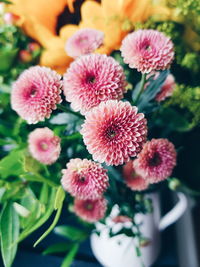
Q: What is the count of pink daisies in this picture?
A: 11